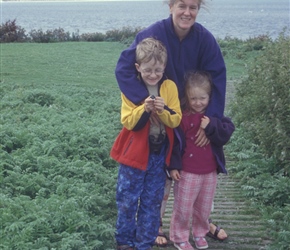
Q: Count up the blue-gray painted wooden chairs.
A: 0